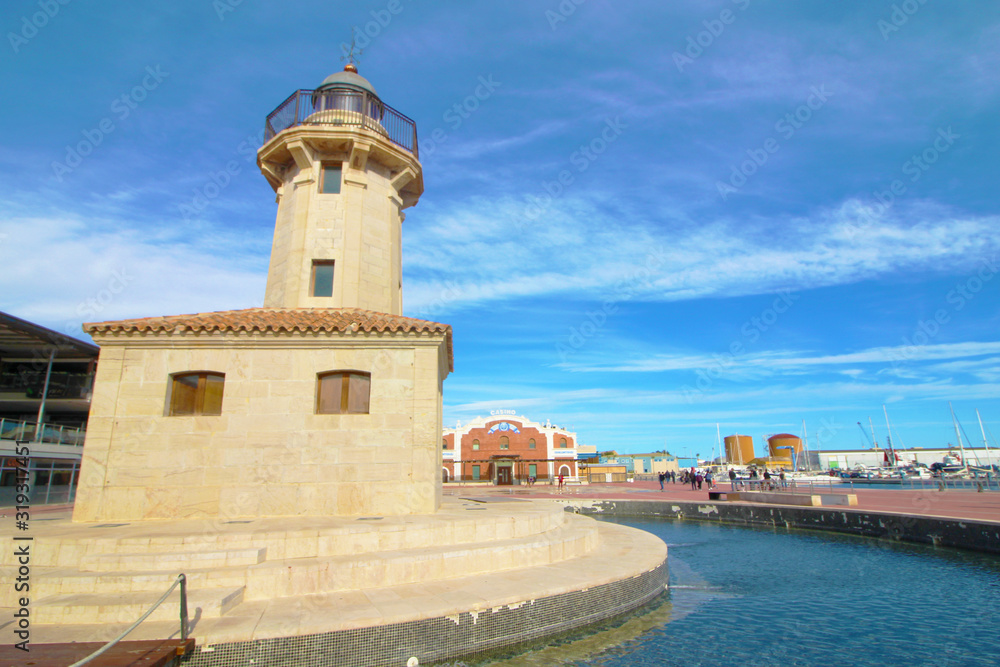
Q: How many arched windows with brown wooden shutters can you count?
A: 2